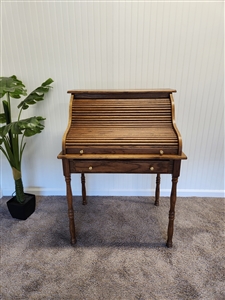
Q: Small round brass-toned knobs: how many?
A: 4